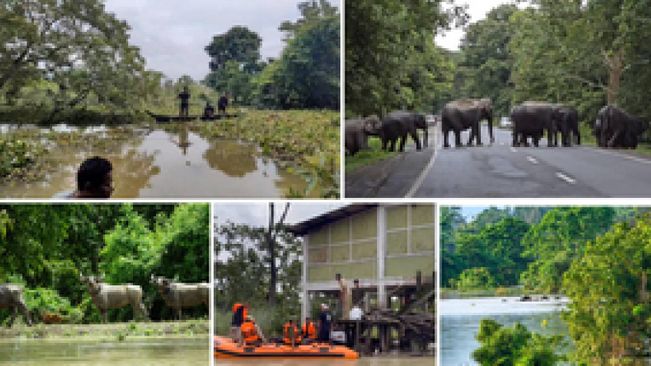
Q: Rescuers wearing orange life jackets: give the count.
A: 4